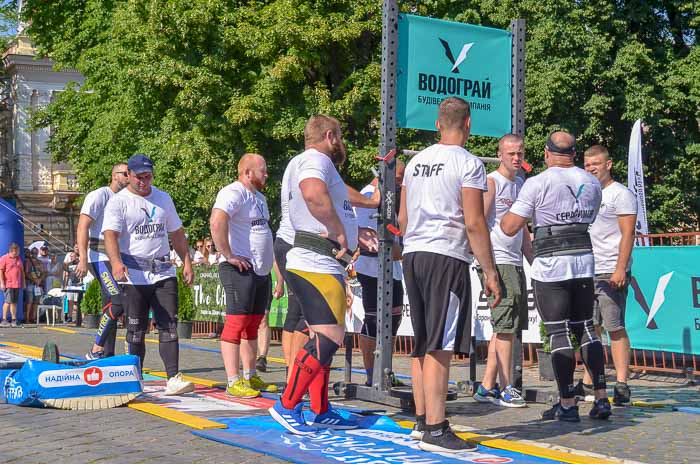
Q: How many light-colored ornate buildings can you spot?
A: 1